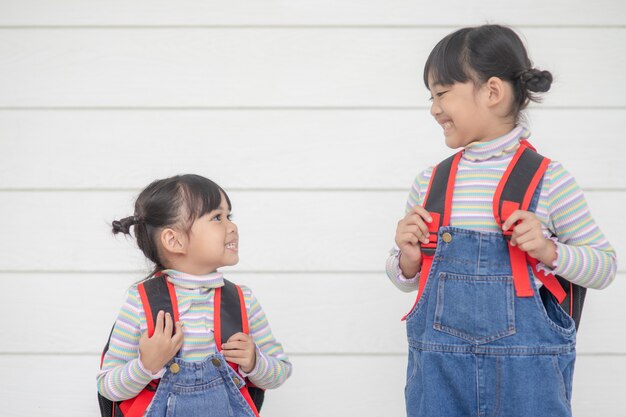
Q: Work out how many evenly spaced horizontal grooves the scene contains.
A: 5